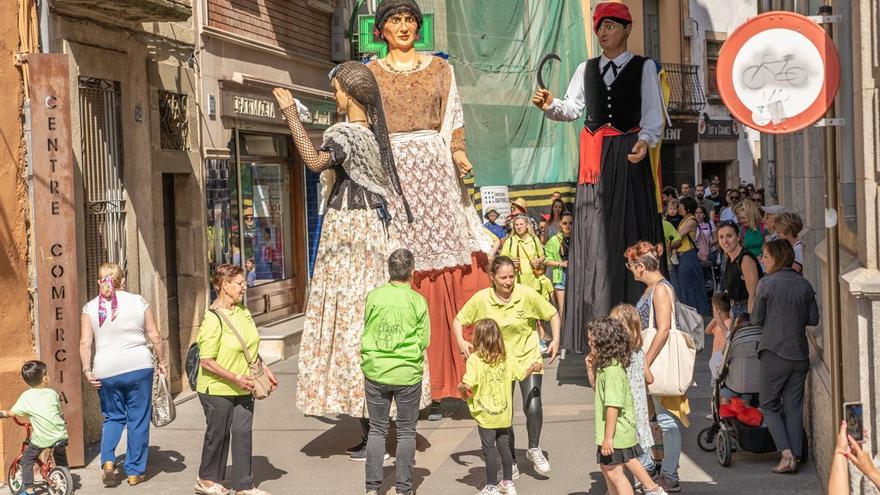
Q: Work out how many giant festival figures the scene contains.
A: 3